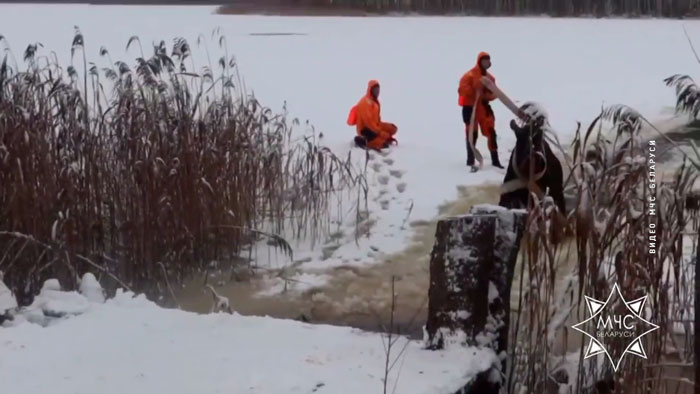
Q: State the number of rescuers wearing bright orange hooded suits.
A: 2